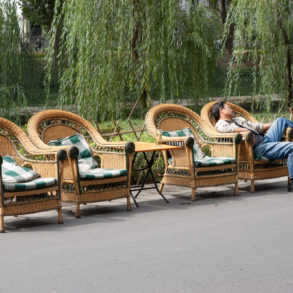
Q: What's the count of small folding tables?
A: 1